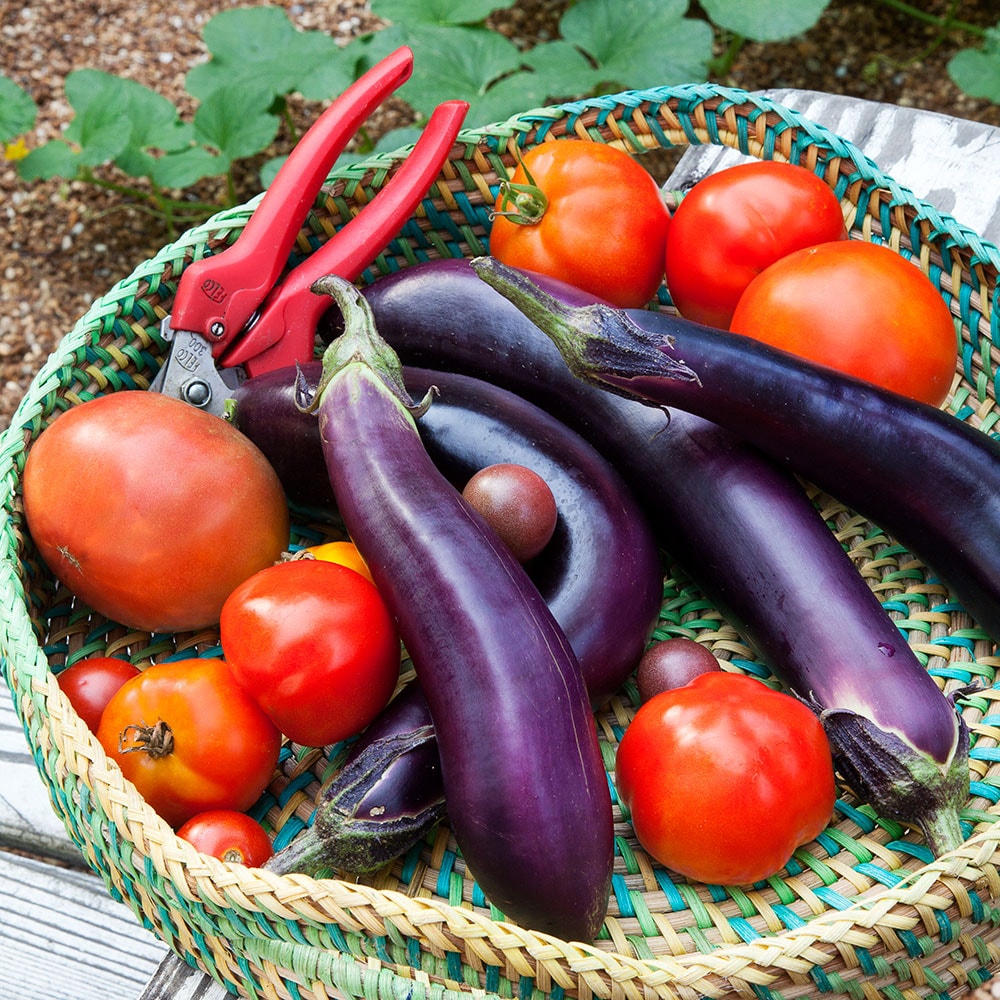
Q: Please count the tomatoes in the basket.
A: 12